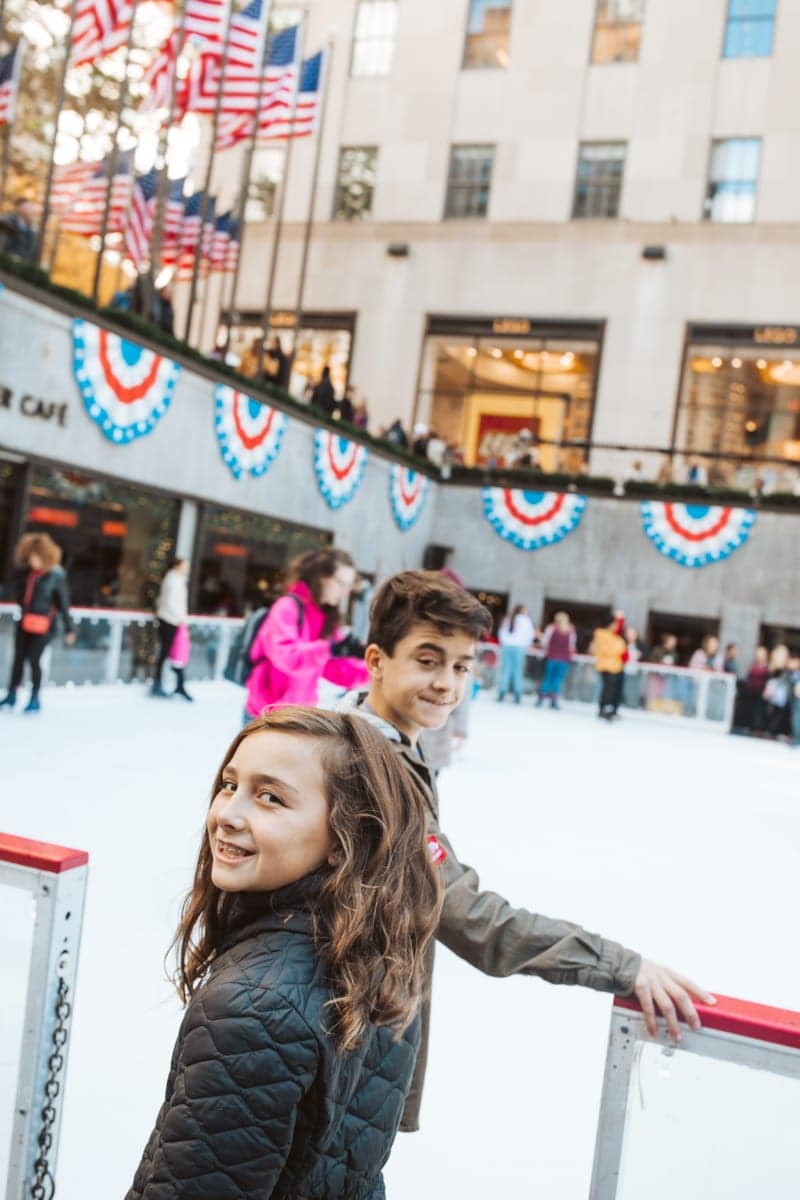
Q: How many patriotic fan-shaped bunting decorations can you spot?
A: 6